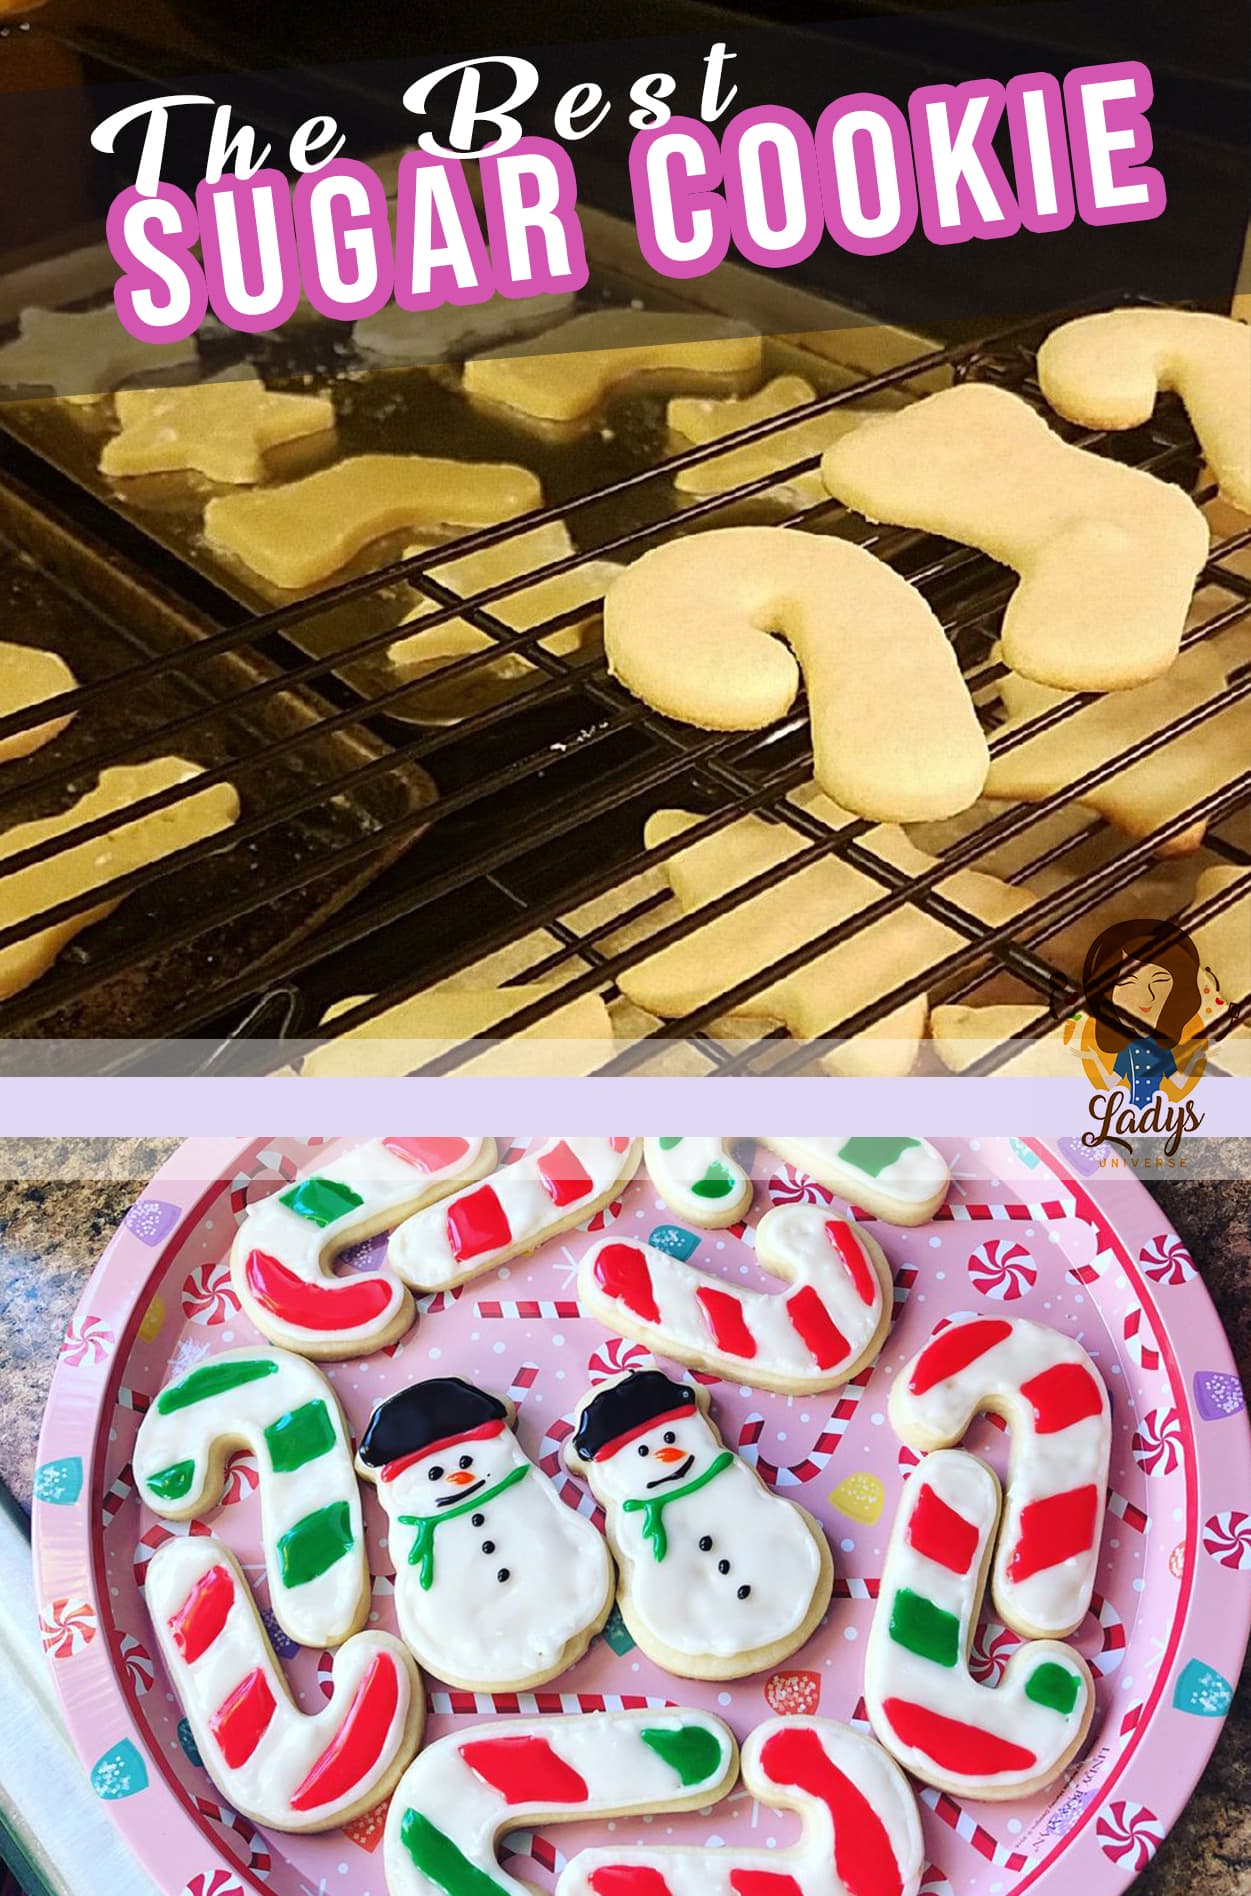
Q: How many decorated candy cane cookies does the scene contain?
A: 10